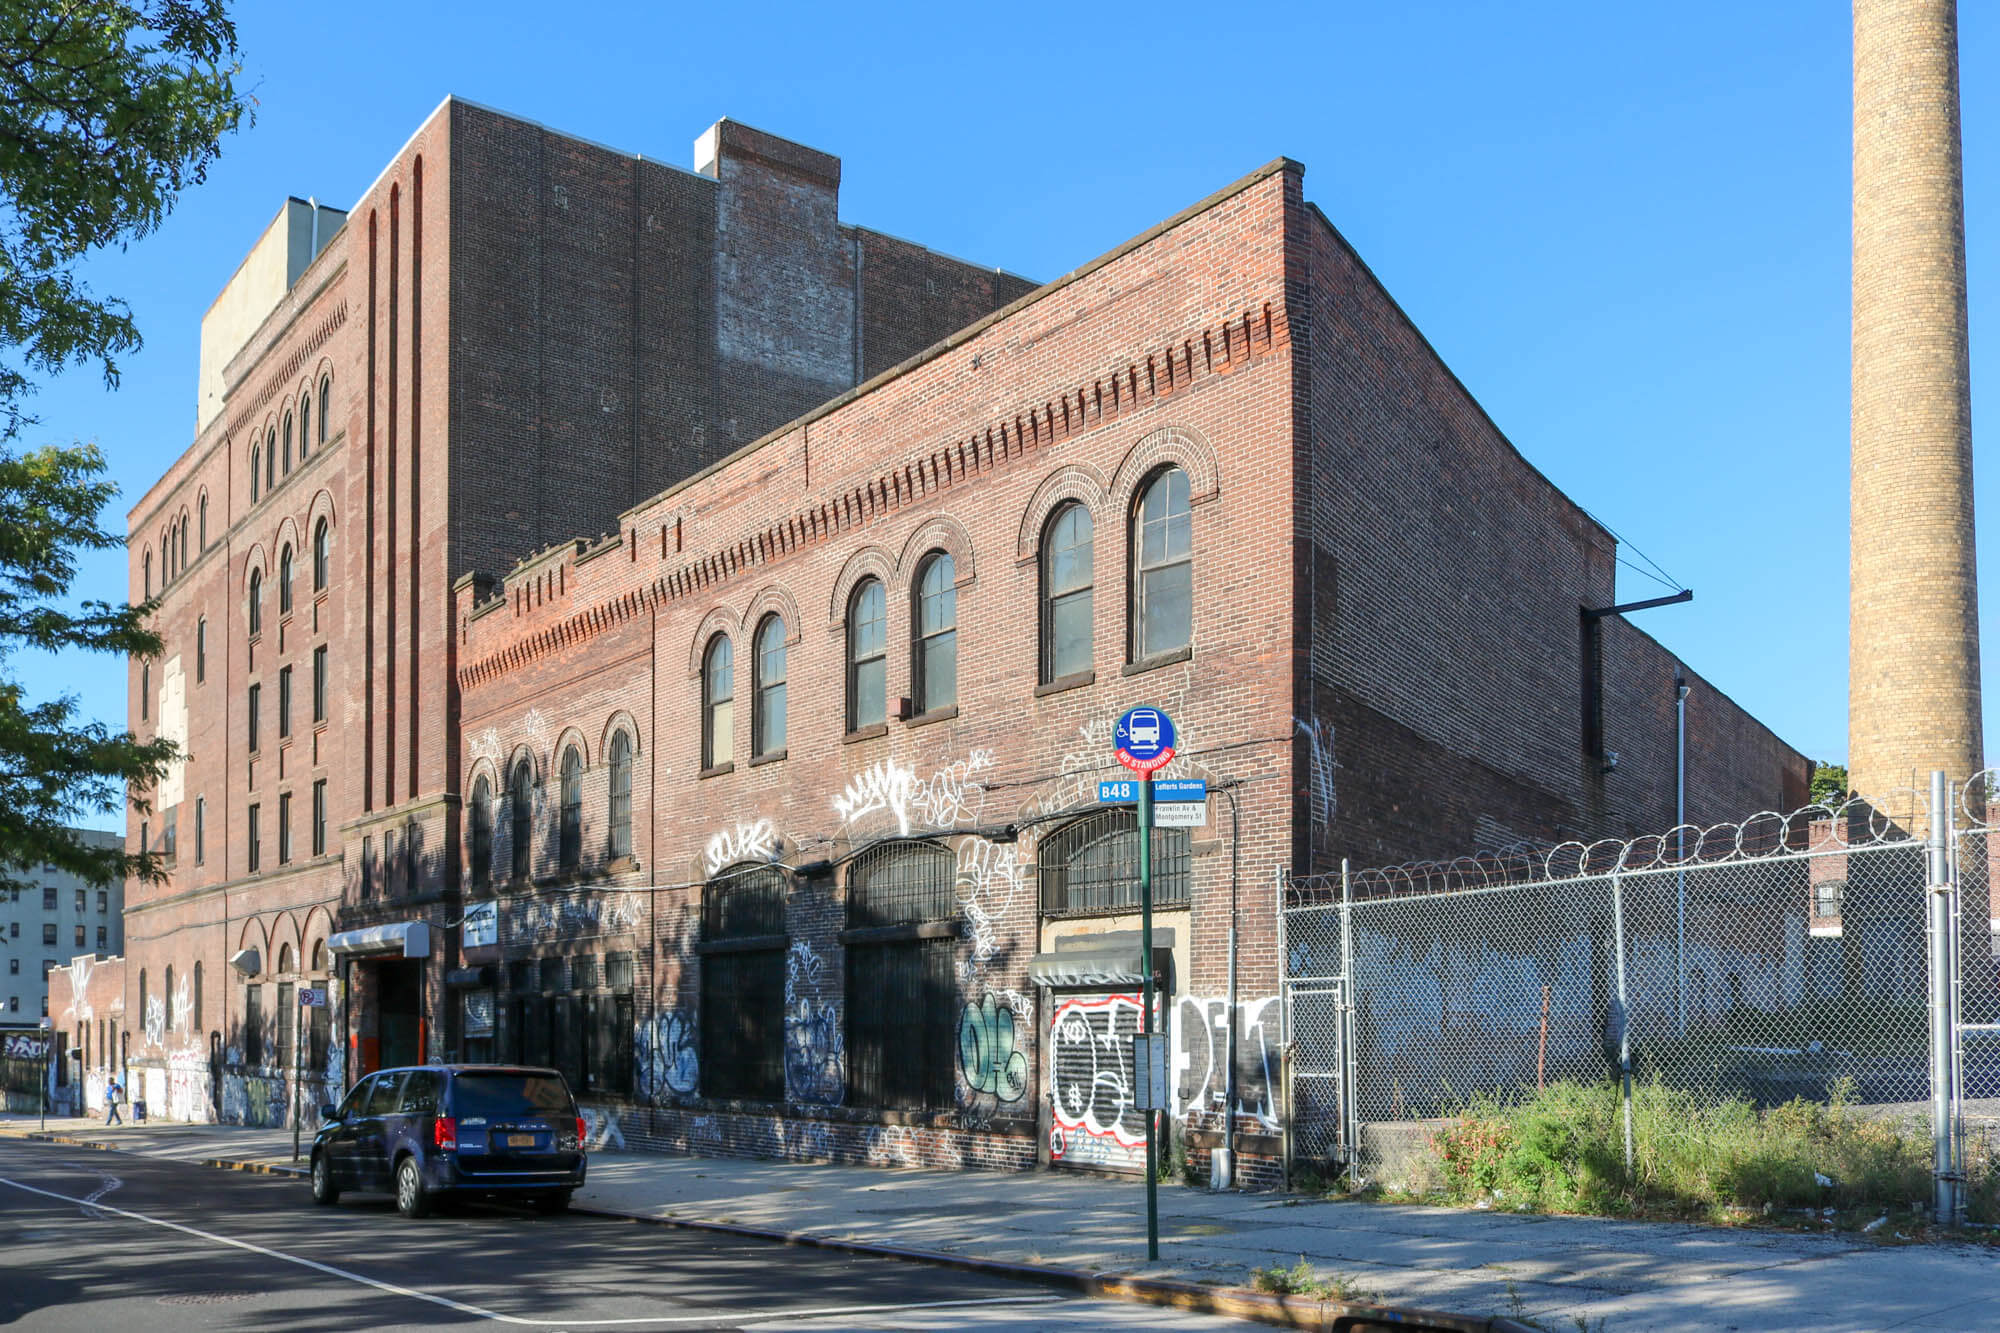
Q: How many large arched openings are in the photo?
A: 3